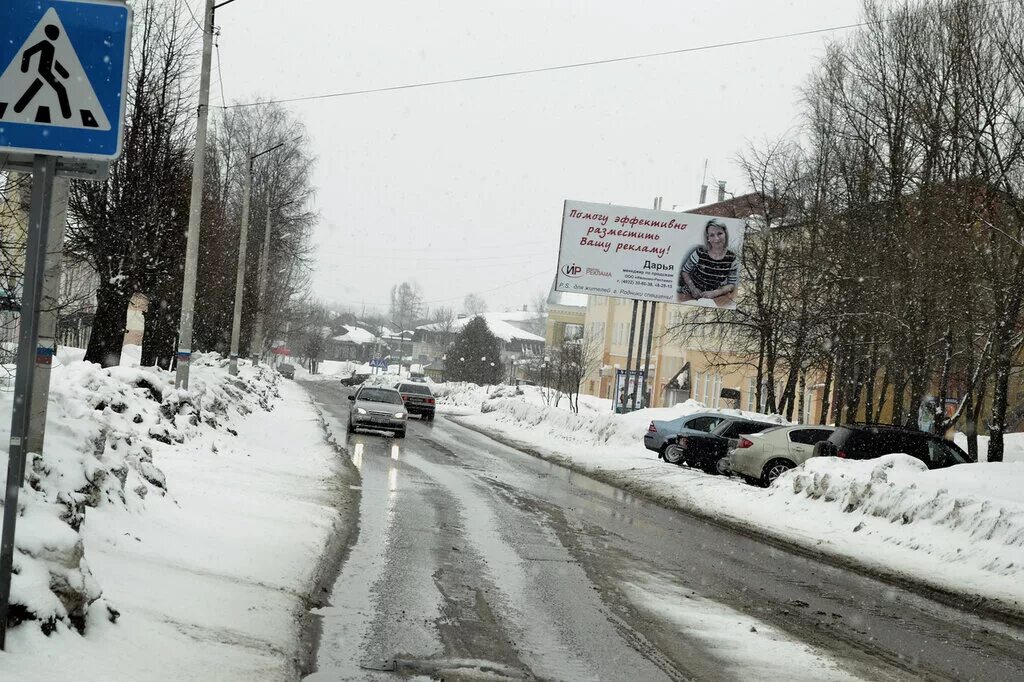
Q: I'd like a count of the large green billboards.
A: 0